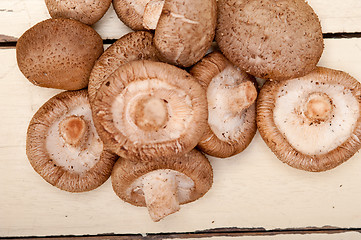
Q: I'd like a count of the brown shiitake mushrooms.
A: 11